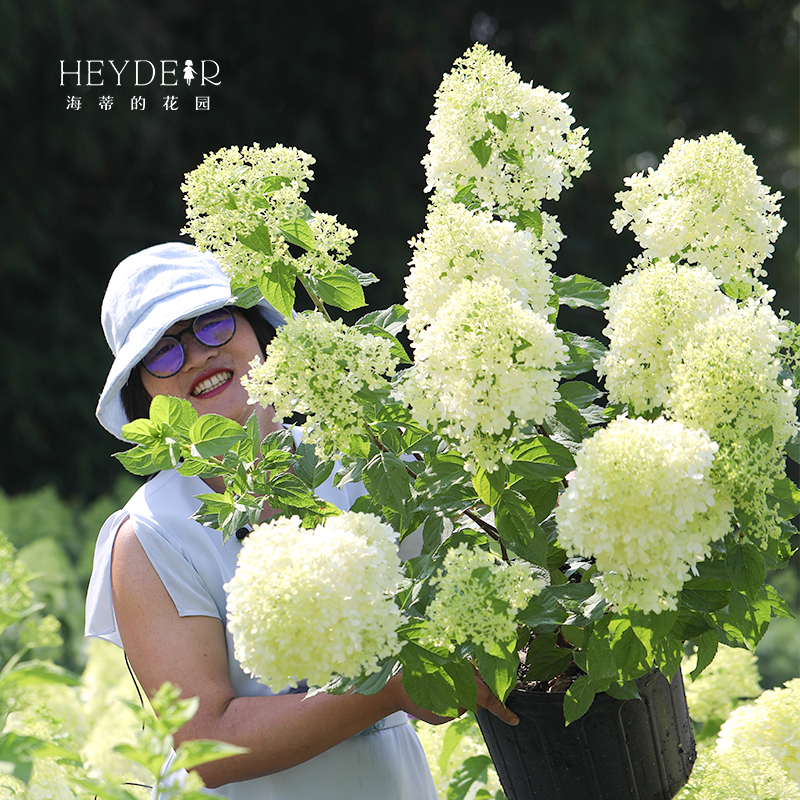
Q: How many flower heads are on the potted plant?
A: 11